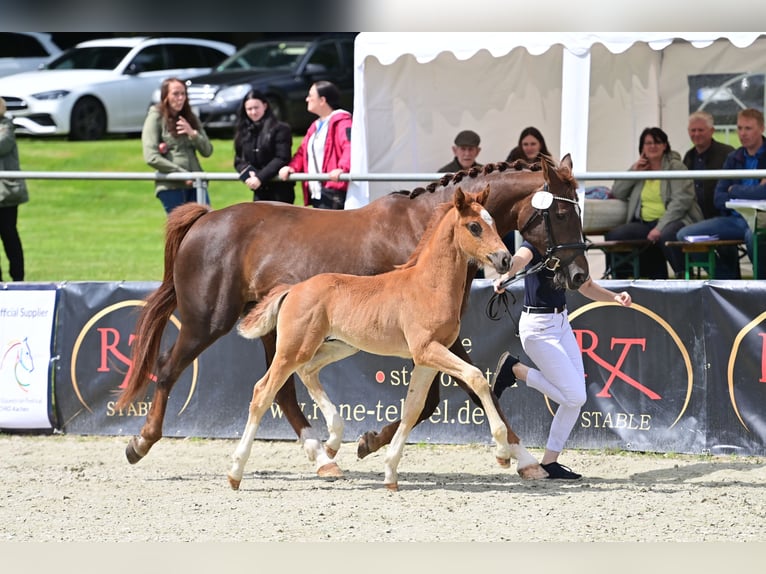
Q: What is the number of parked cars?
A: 3